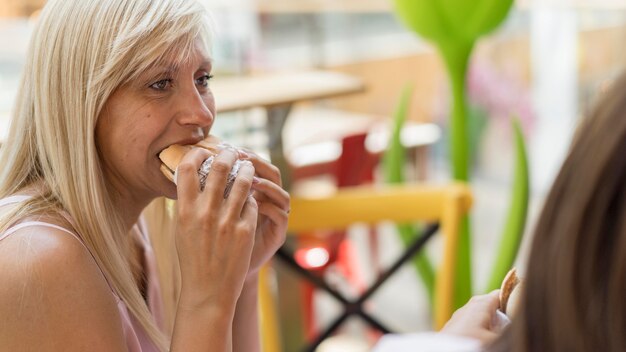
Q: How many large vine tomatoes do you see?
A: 0